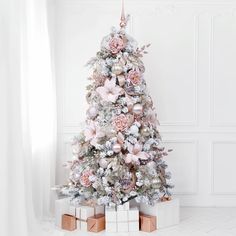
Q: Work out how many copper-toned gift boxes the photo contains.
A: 3